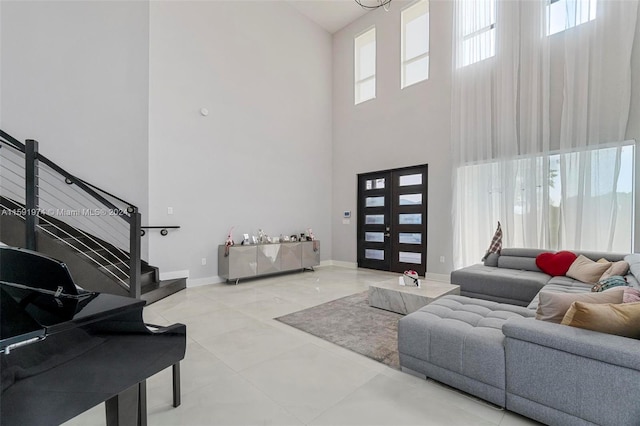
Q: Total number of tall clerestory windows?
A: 4